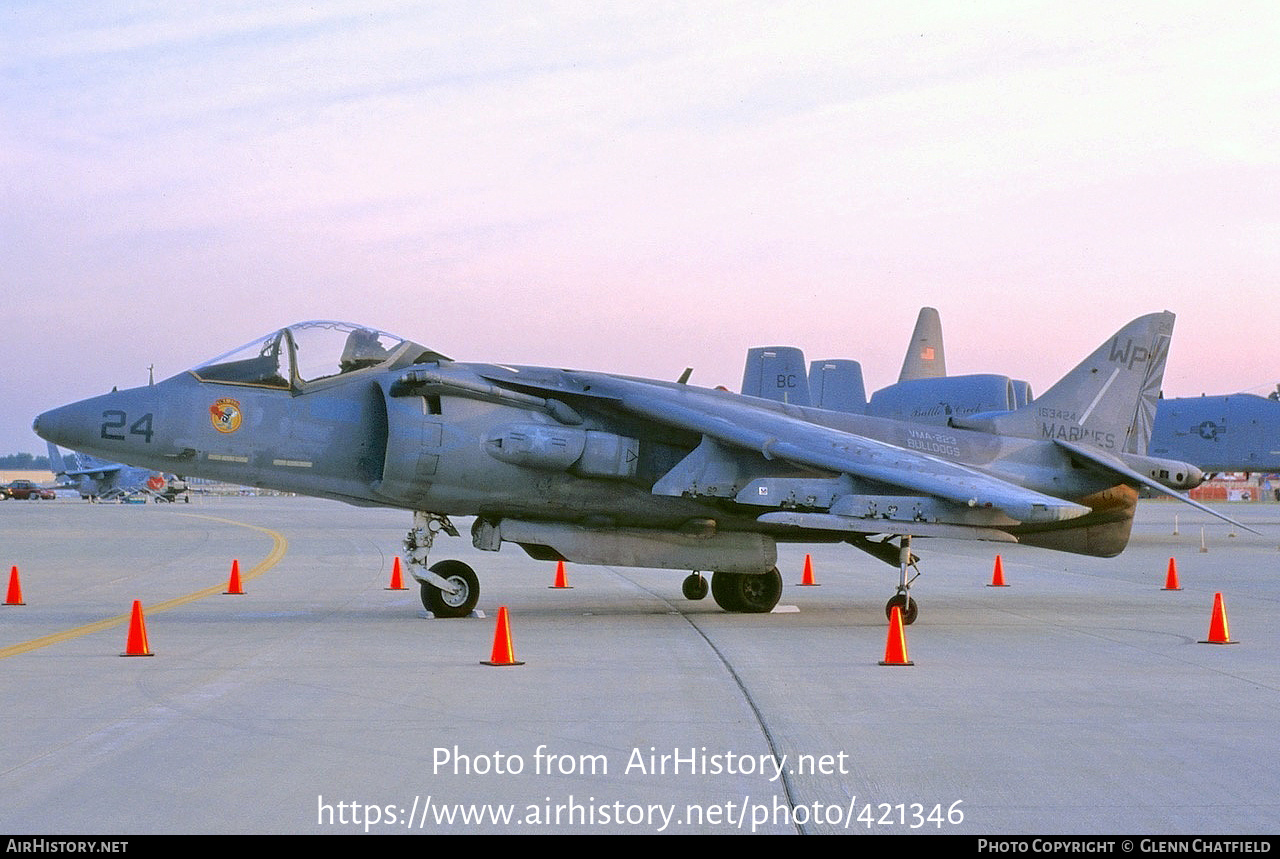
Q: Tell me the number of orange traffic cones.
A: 11